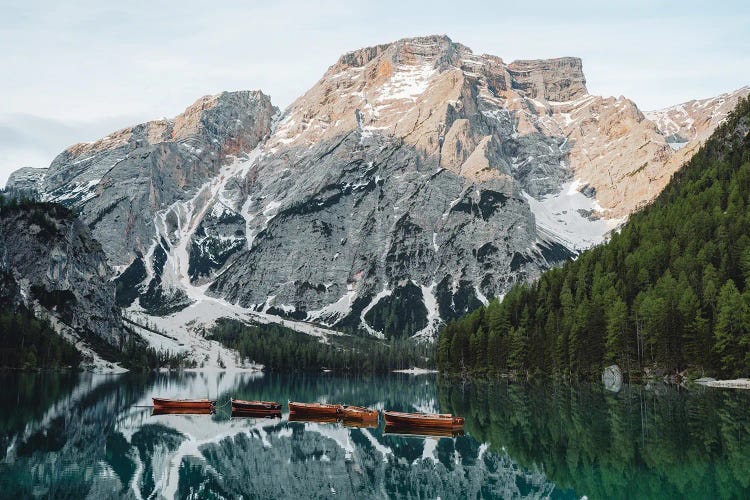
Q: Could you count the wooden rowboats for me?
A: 5